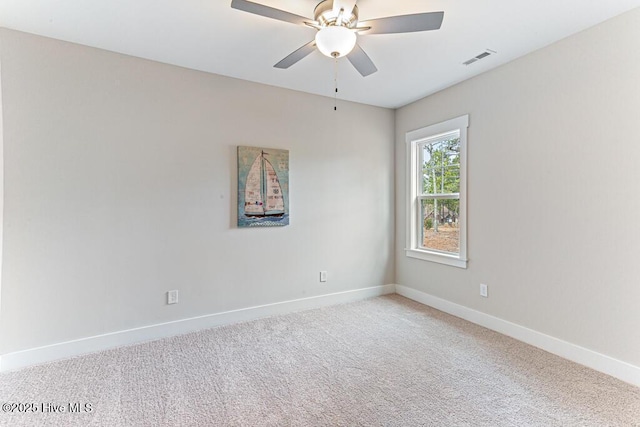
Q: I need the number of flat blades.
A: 5